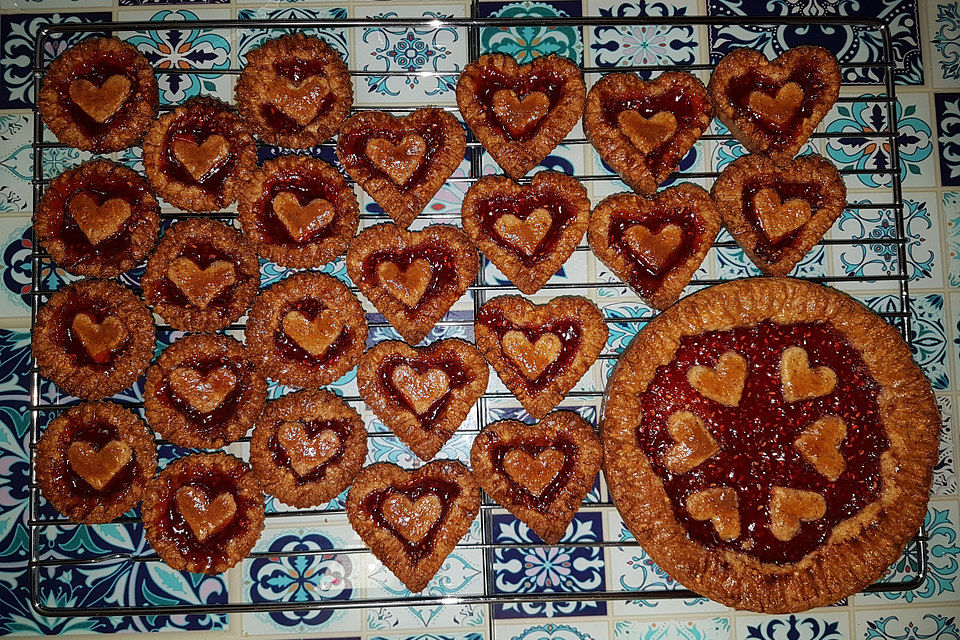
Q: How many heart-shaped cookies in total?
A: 12